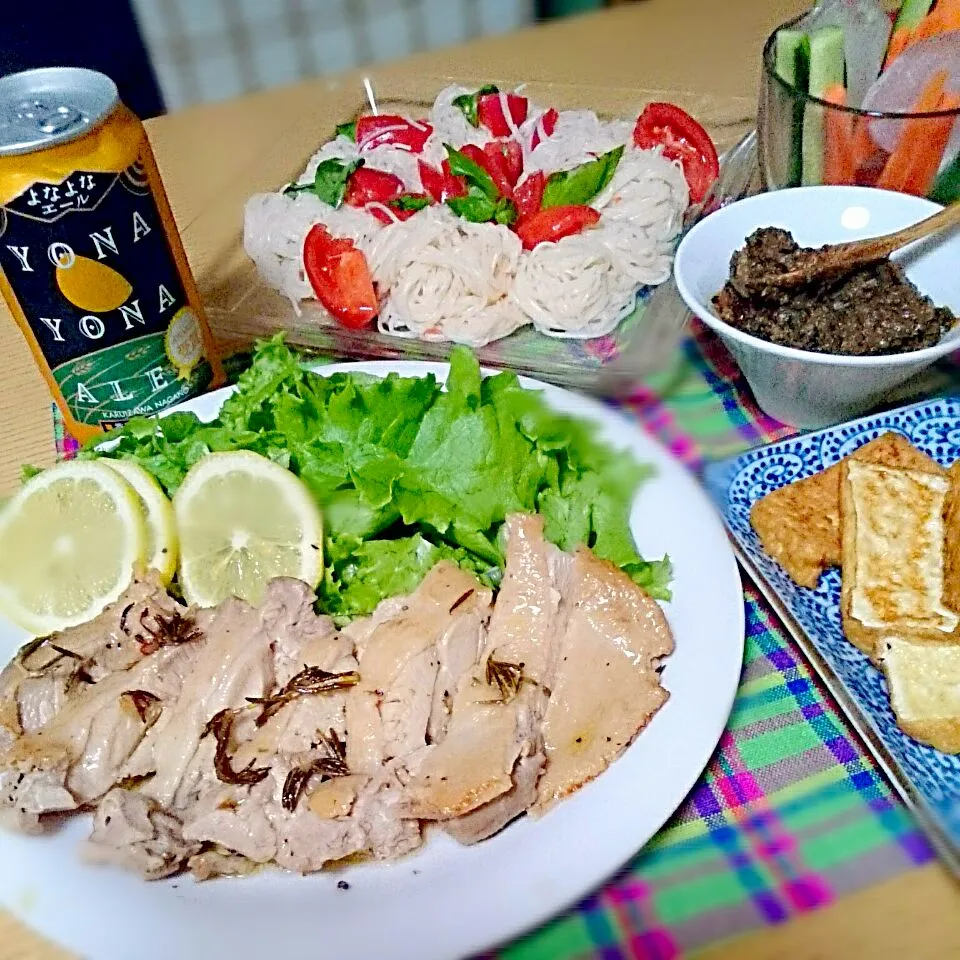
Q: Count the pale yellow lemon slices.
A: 3